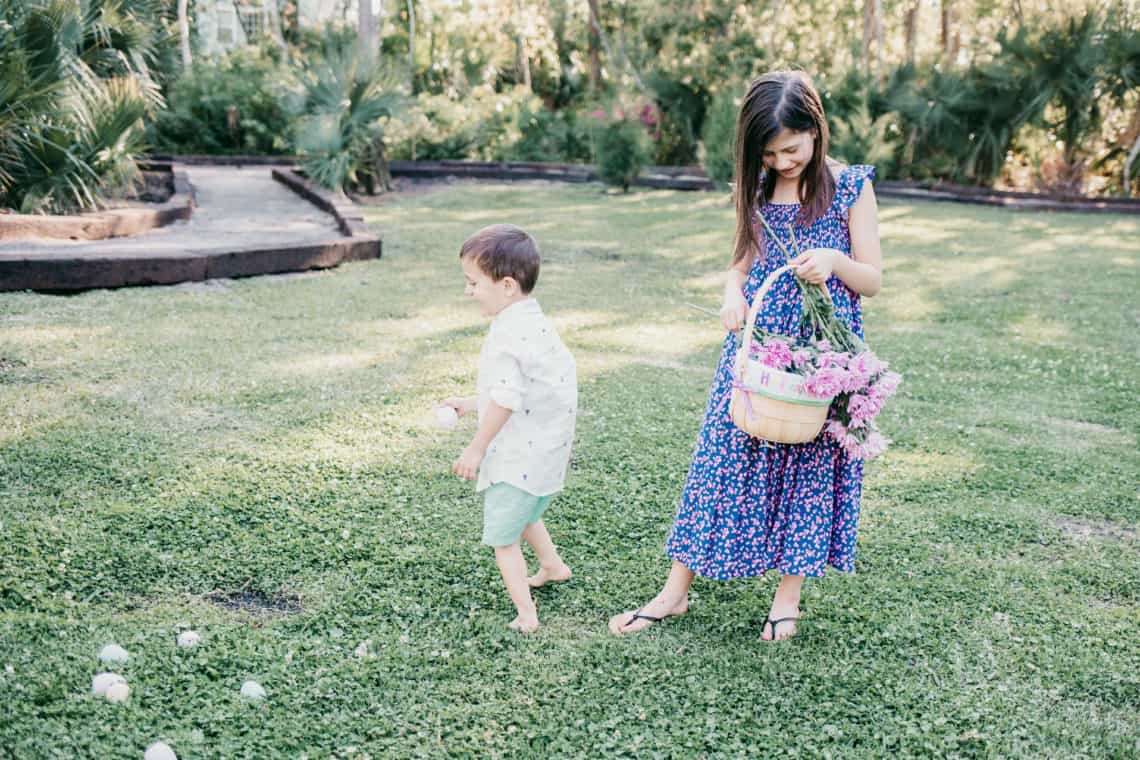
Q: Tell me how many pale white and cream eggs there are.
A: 7